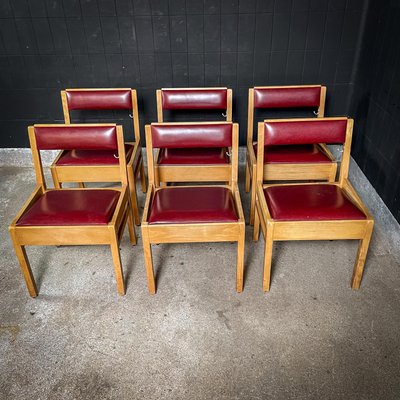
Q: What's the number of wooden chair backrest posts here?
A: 12